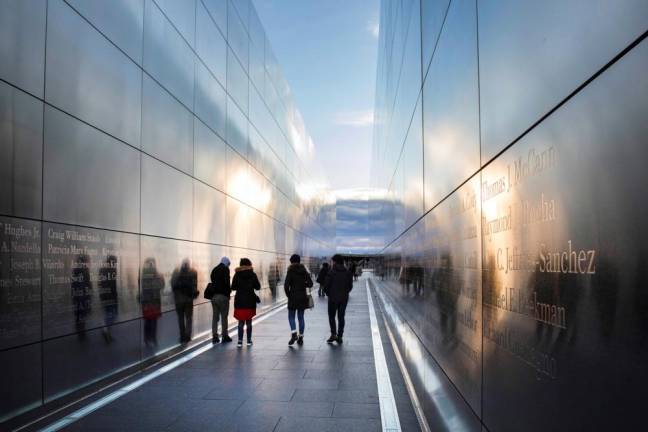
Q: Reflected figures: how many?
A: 4